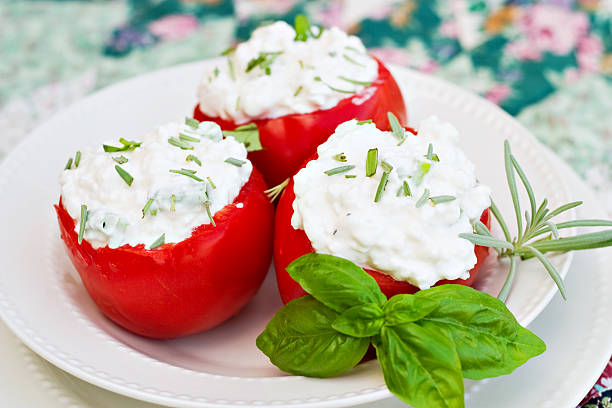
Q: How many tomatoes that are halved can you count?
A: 3